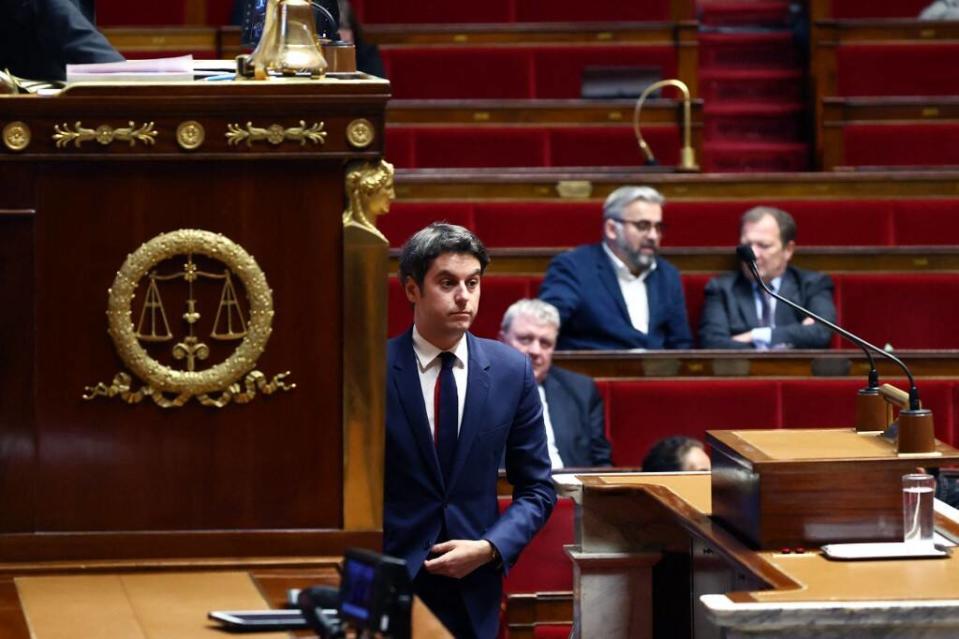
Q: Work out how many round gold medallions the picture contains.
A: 3